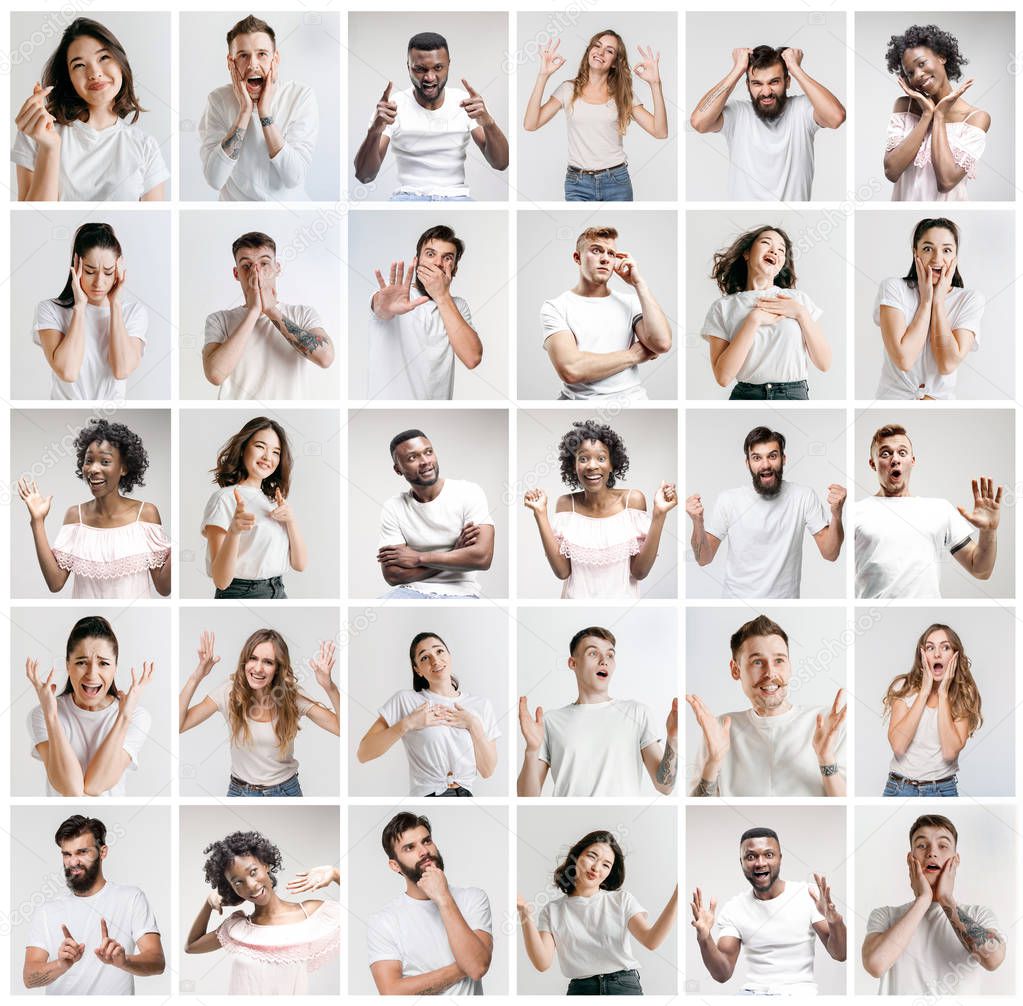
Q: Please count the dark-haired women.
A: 12